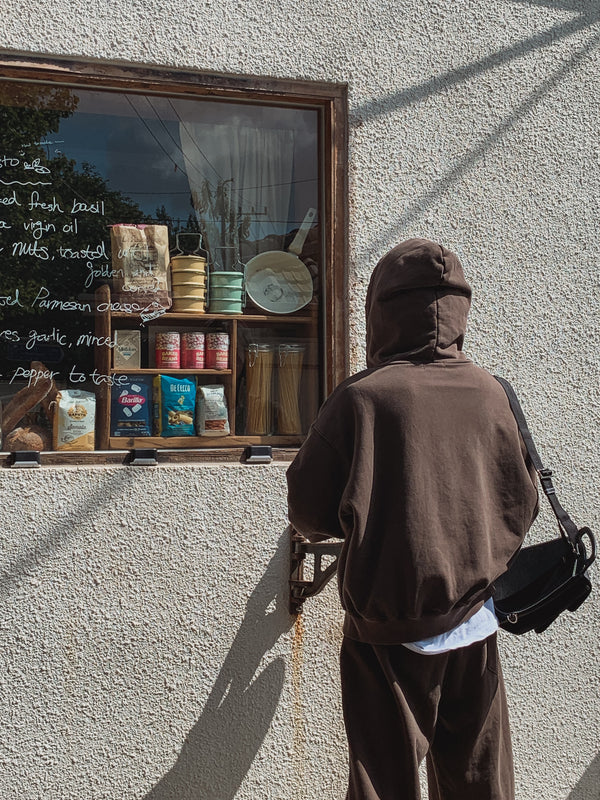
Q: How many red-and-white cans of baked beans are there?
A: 3